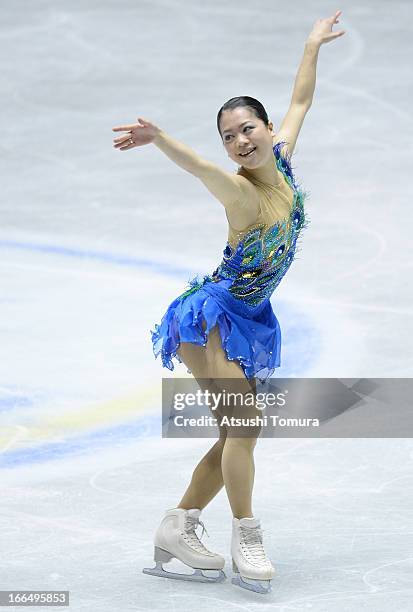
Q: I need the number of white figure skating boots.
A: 2